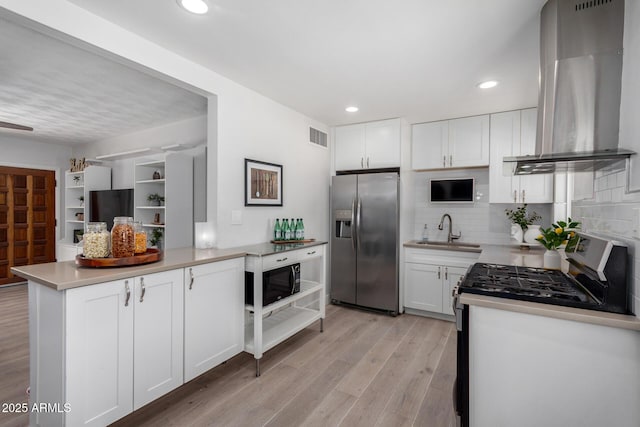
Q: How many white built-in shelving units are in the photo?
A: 2